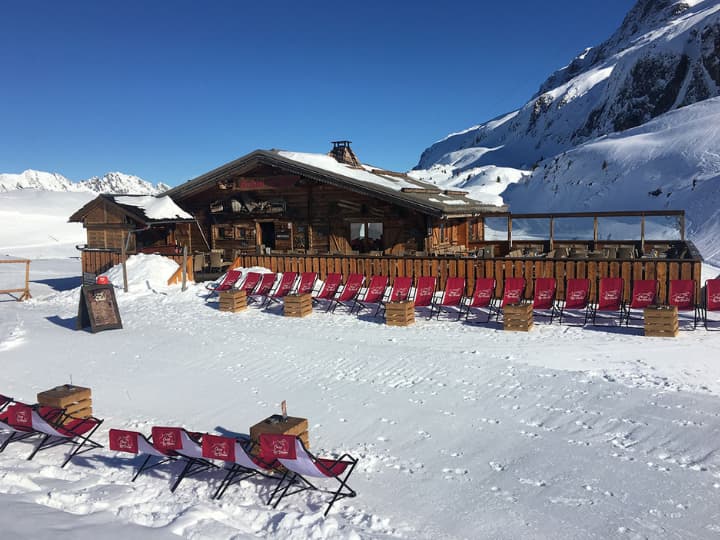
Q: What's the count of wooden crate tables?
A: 7